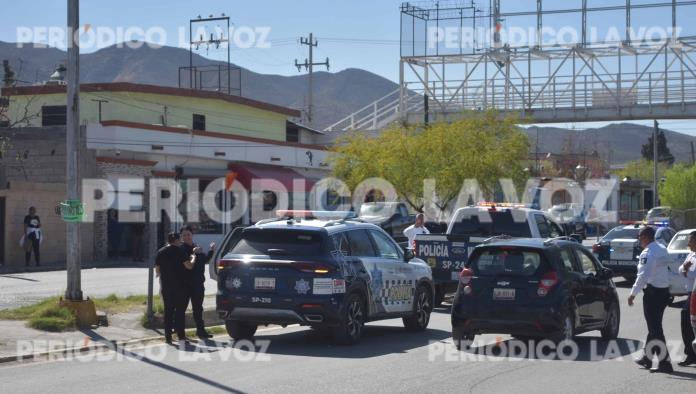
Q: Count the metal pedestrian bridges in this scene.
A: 1